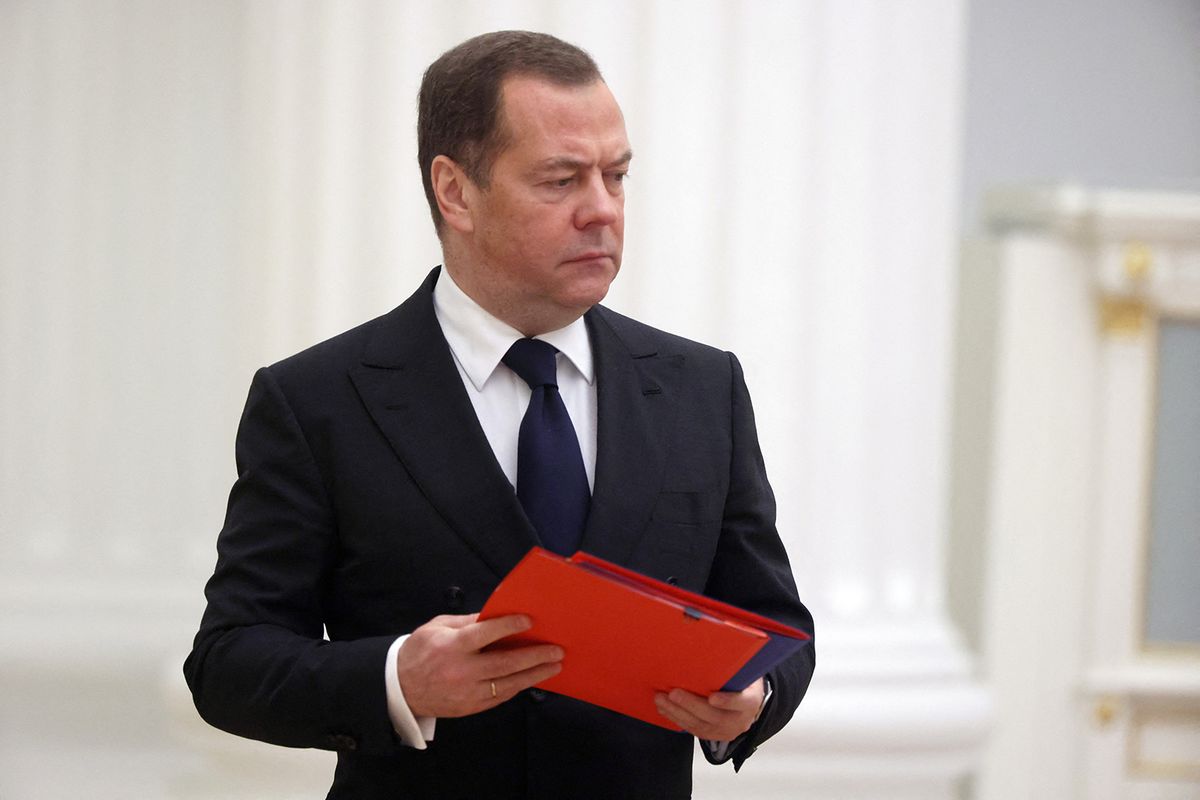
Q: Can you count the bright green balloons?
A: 0